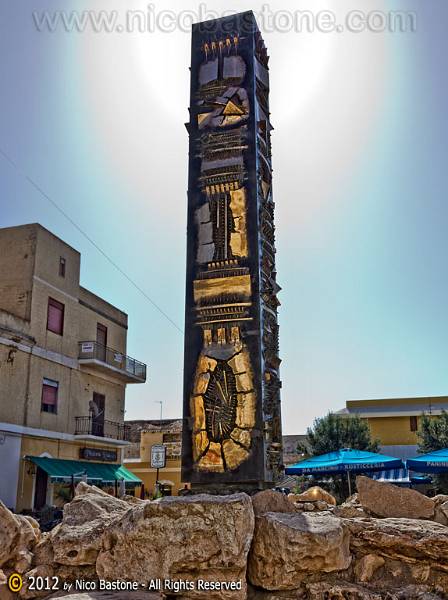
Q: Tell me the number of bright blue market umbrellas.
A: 2